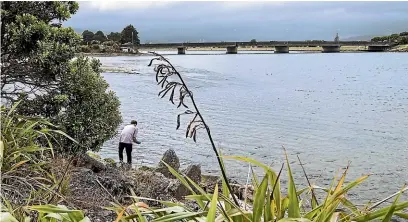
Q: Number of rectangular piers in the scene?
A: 5